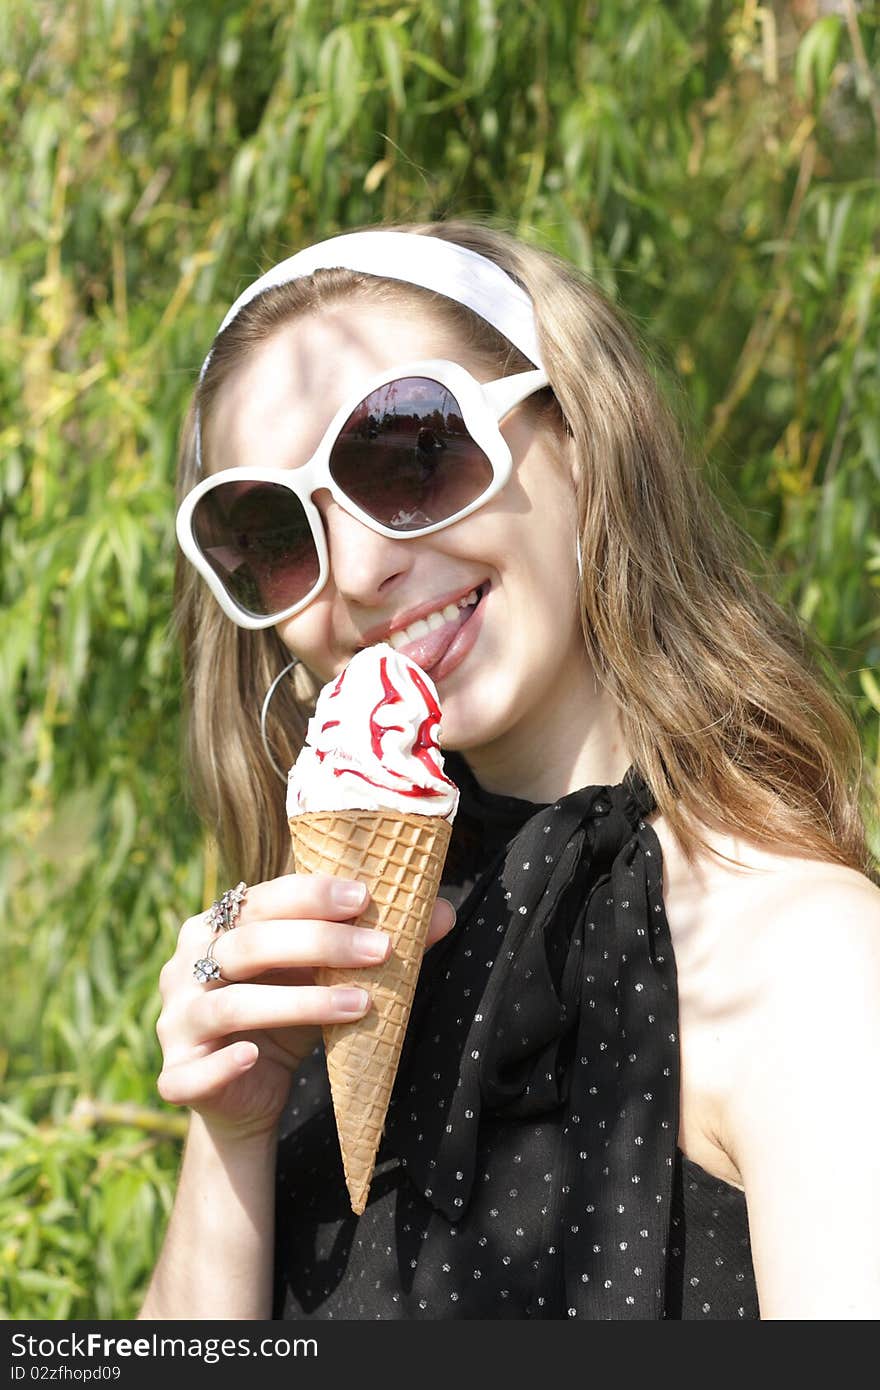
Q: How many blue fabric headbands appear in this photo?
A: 0